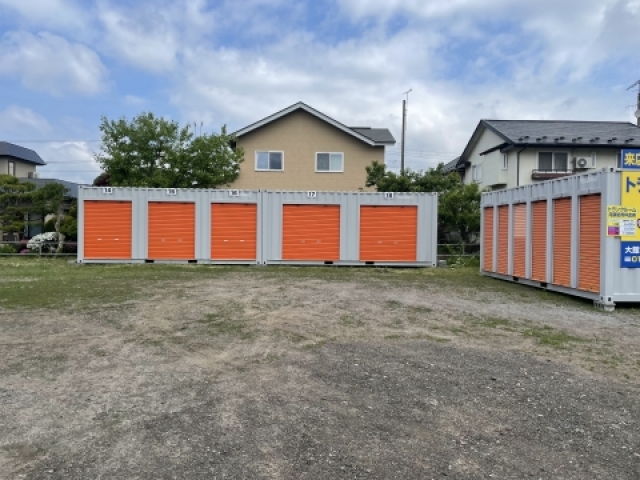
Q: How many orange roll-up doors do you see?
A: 11